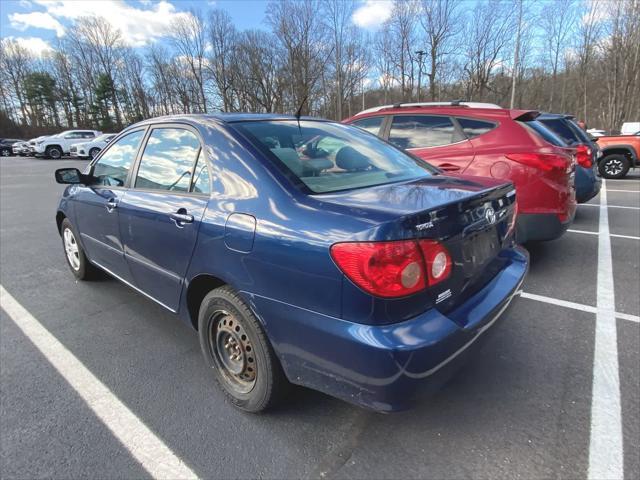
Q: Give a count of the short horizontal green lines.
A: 0